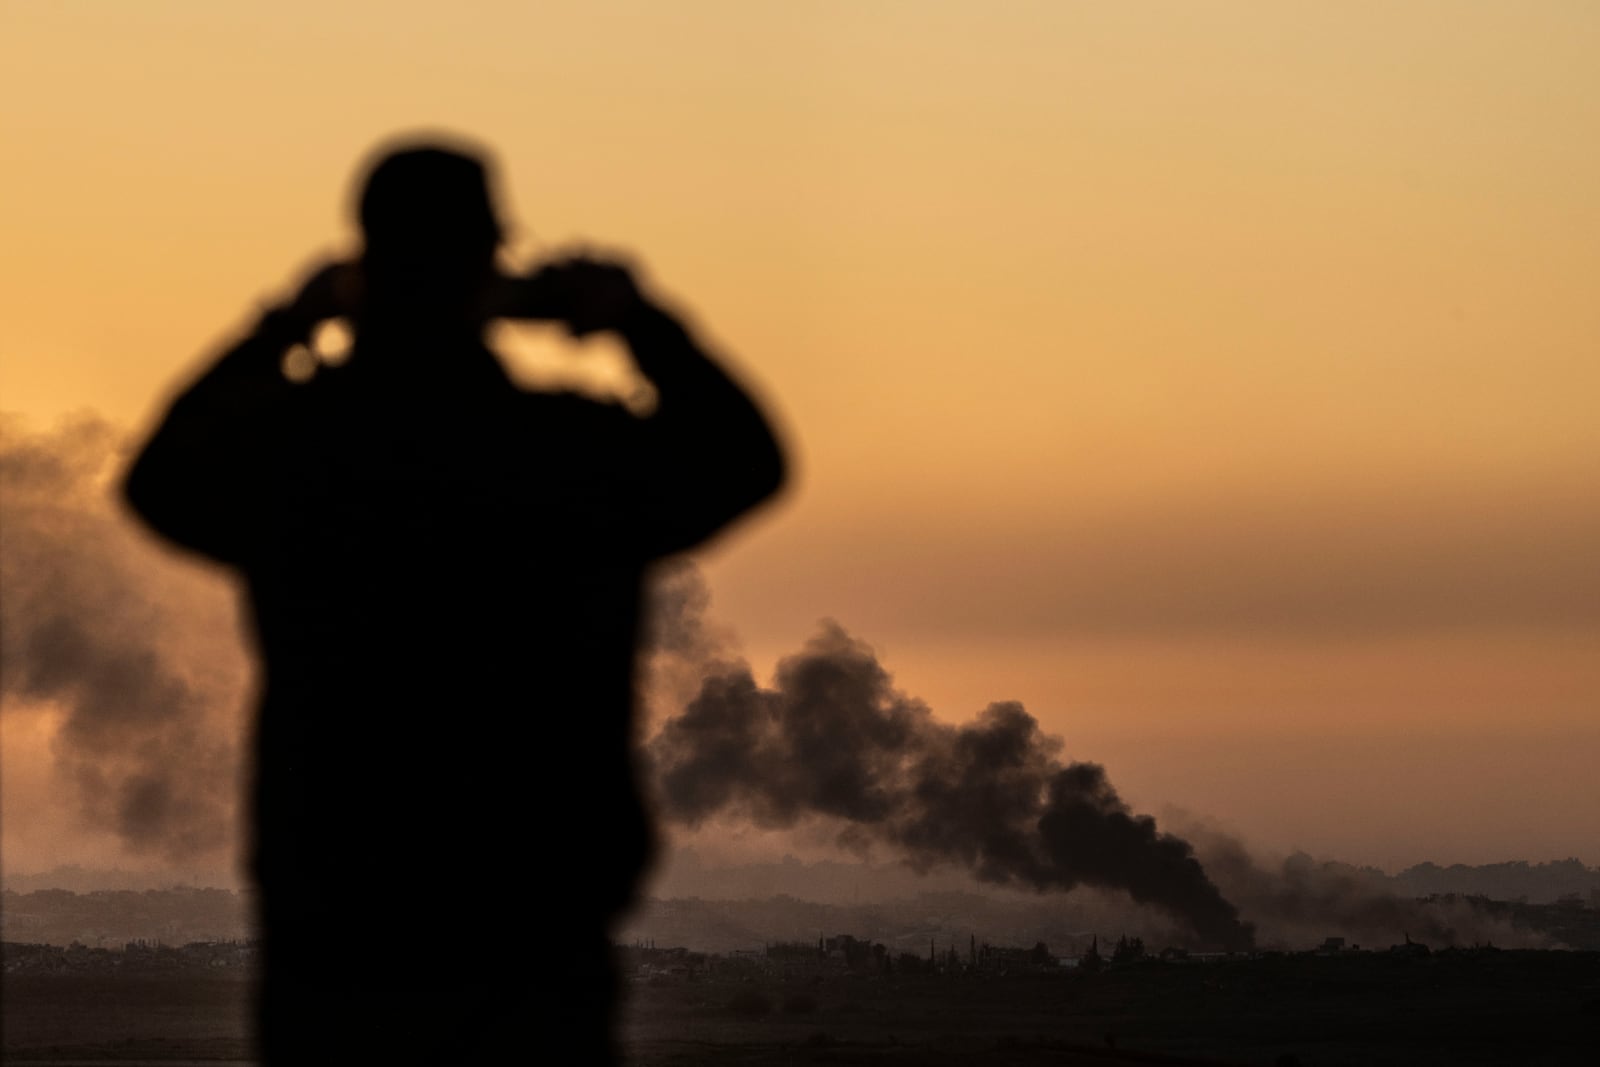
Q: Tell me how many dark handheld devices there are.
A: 1